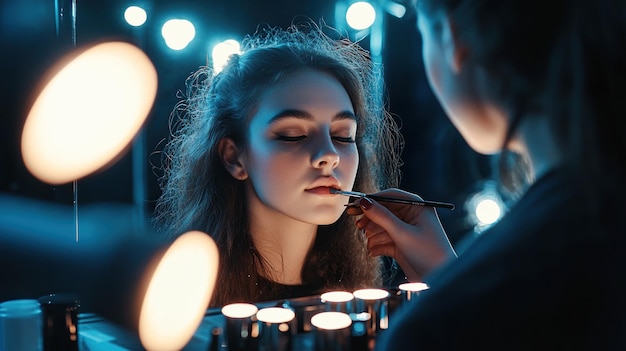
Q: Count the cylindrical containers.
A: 8